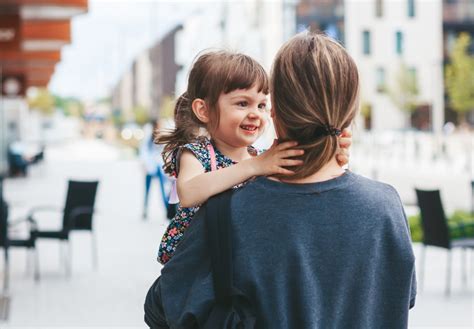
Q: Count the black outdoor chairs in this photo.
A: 3